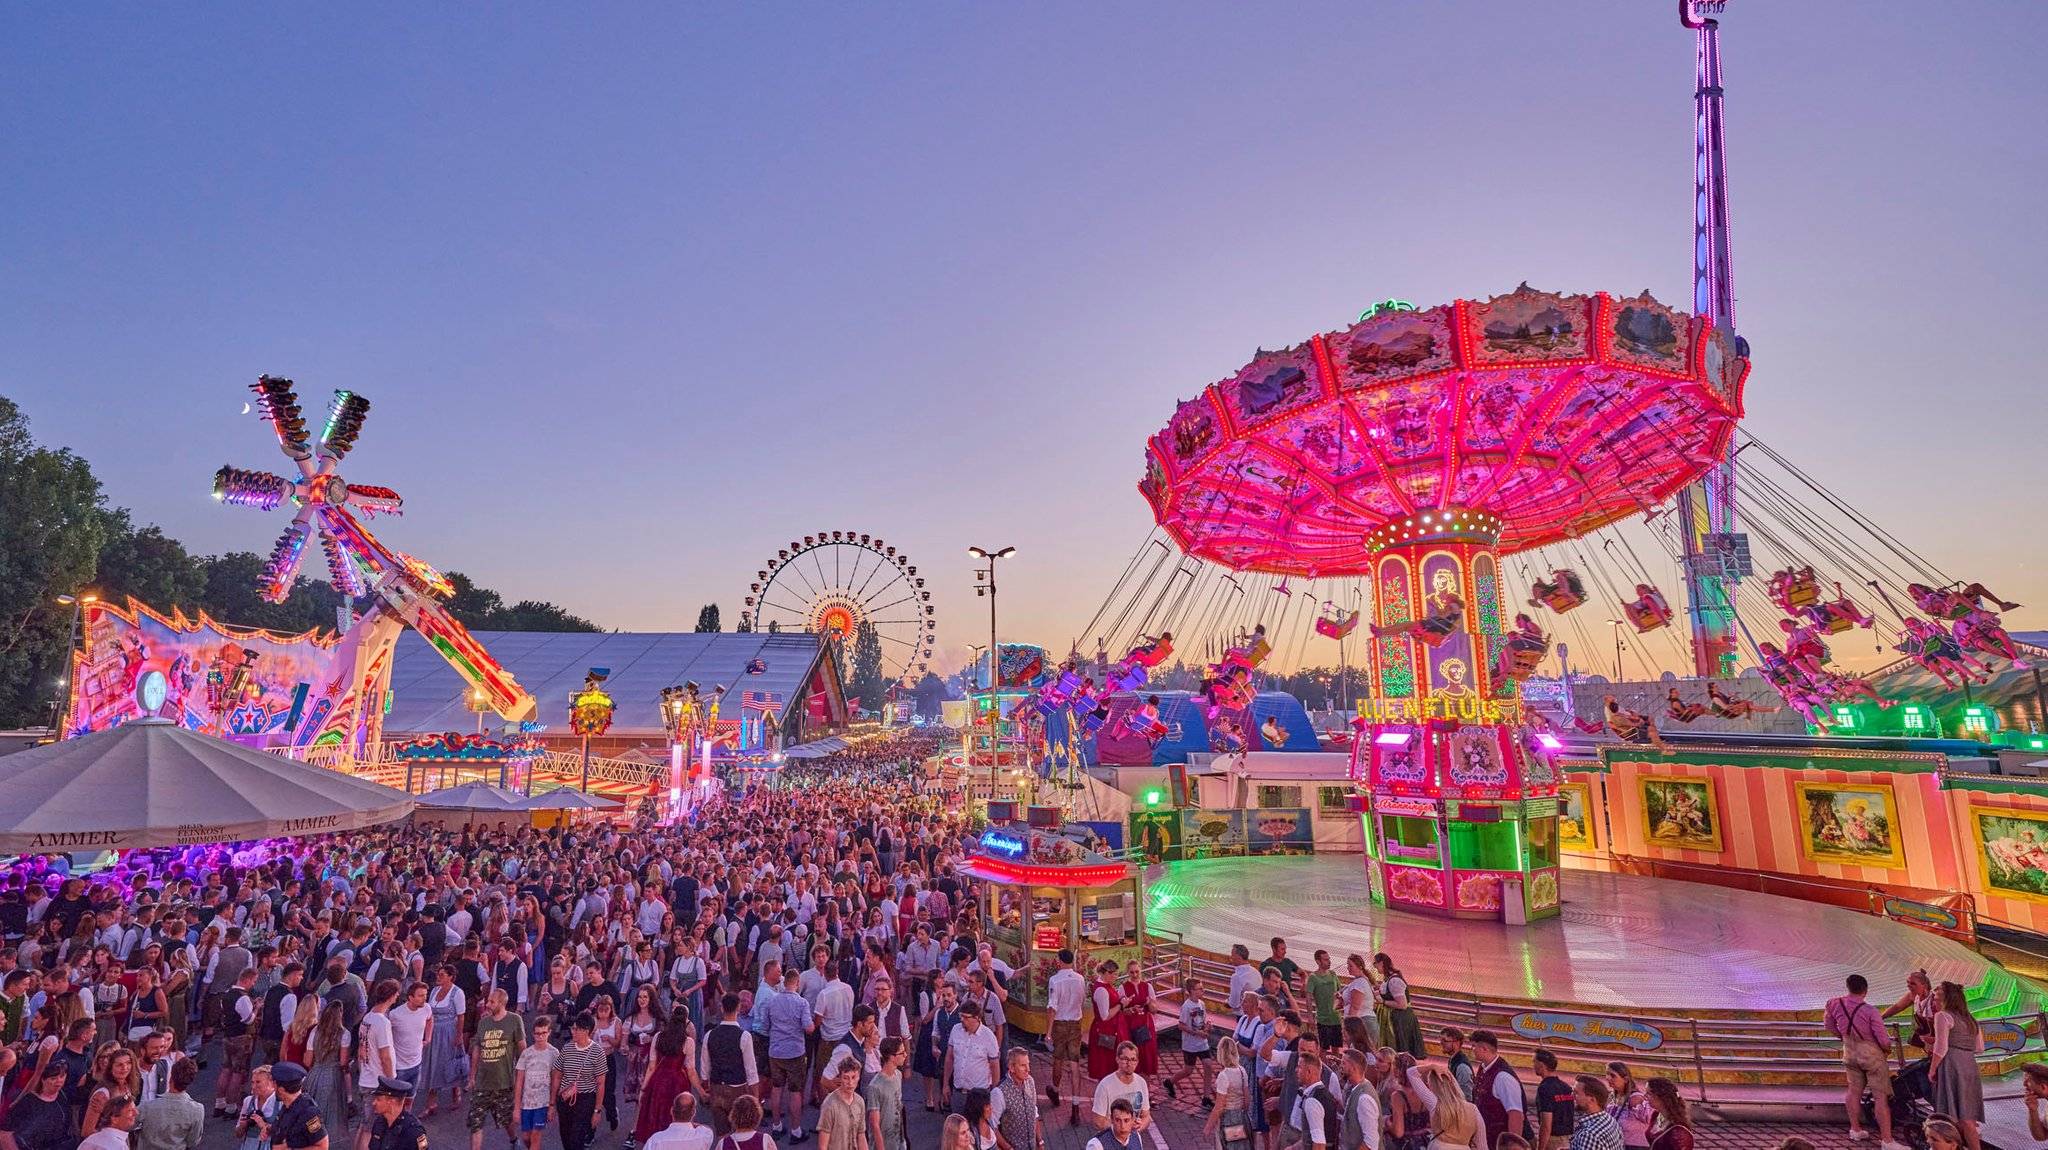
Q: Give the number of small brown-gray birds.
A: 0